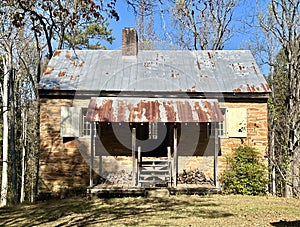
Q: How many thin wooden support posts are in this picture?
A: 4